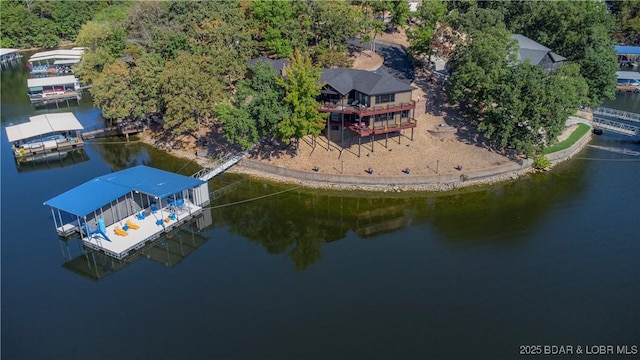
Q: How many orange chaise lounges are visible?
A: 2